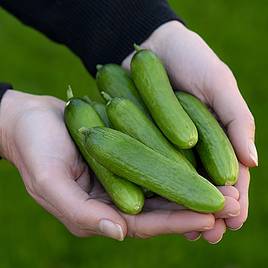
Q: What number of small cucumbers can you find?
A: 7